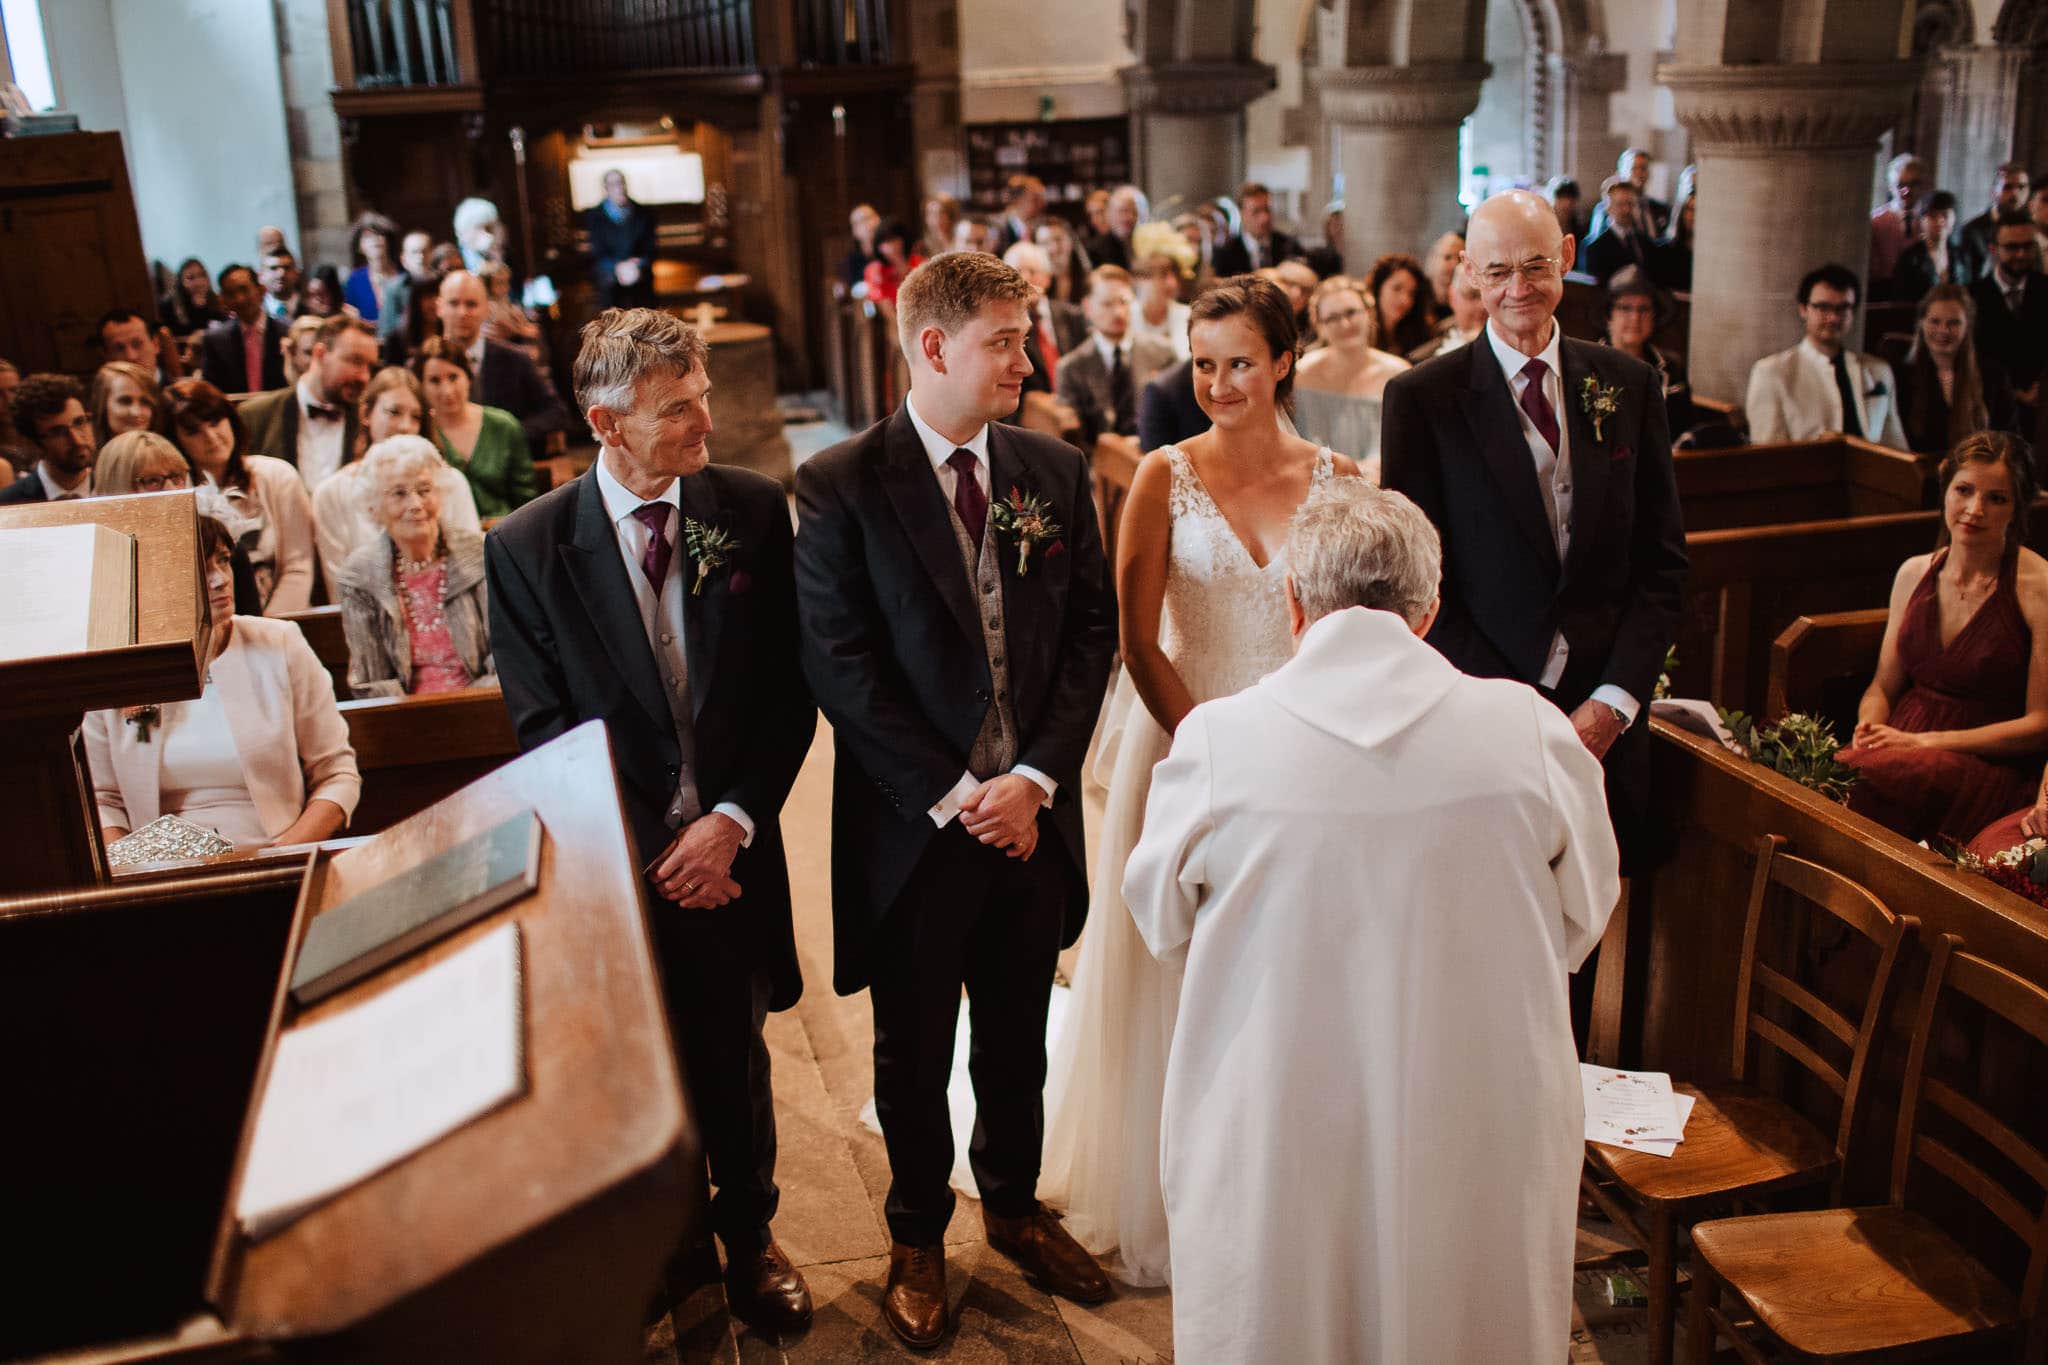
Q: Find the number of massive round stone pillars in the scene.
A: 3